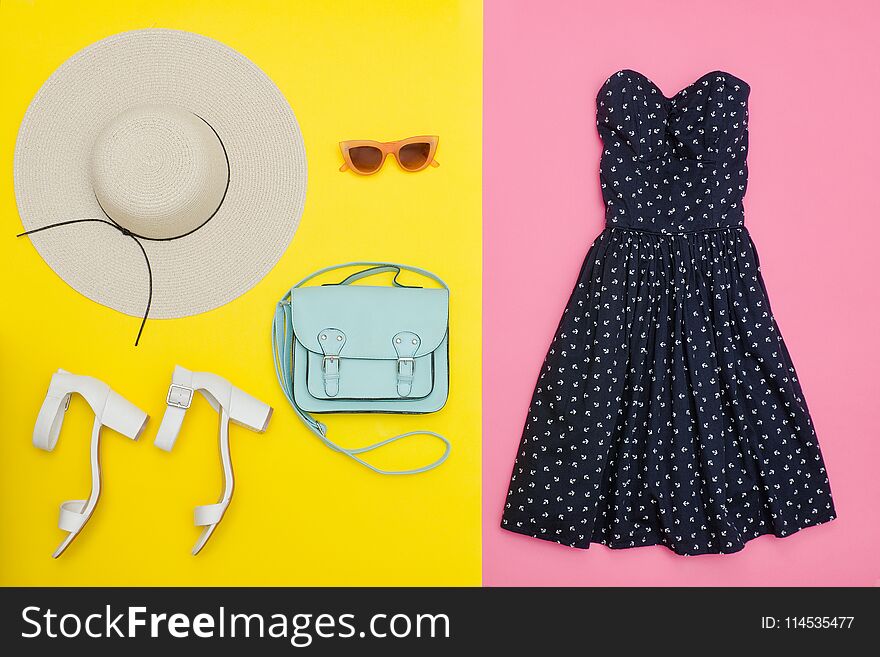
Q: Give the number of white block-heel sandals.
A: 2